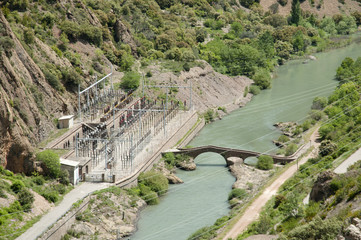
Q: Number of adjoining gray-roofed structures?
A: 2